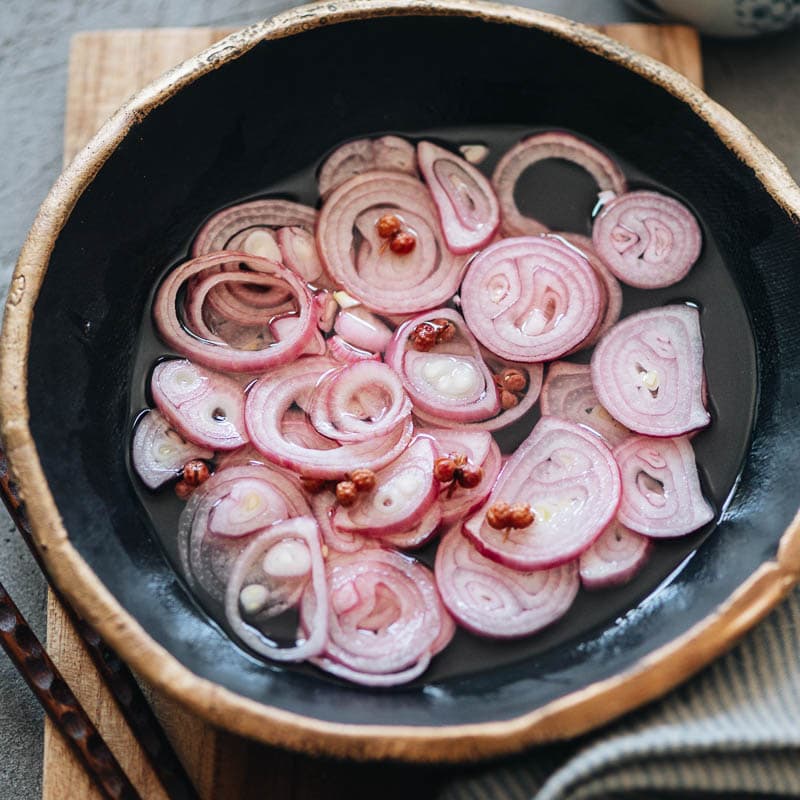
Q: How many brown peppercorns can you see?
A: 15